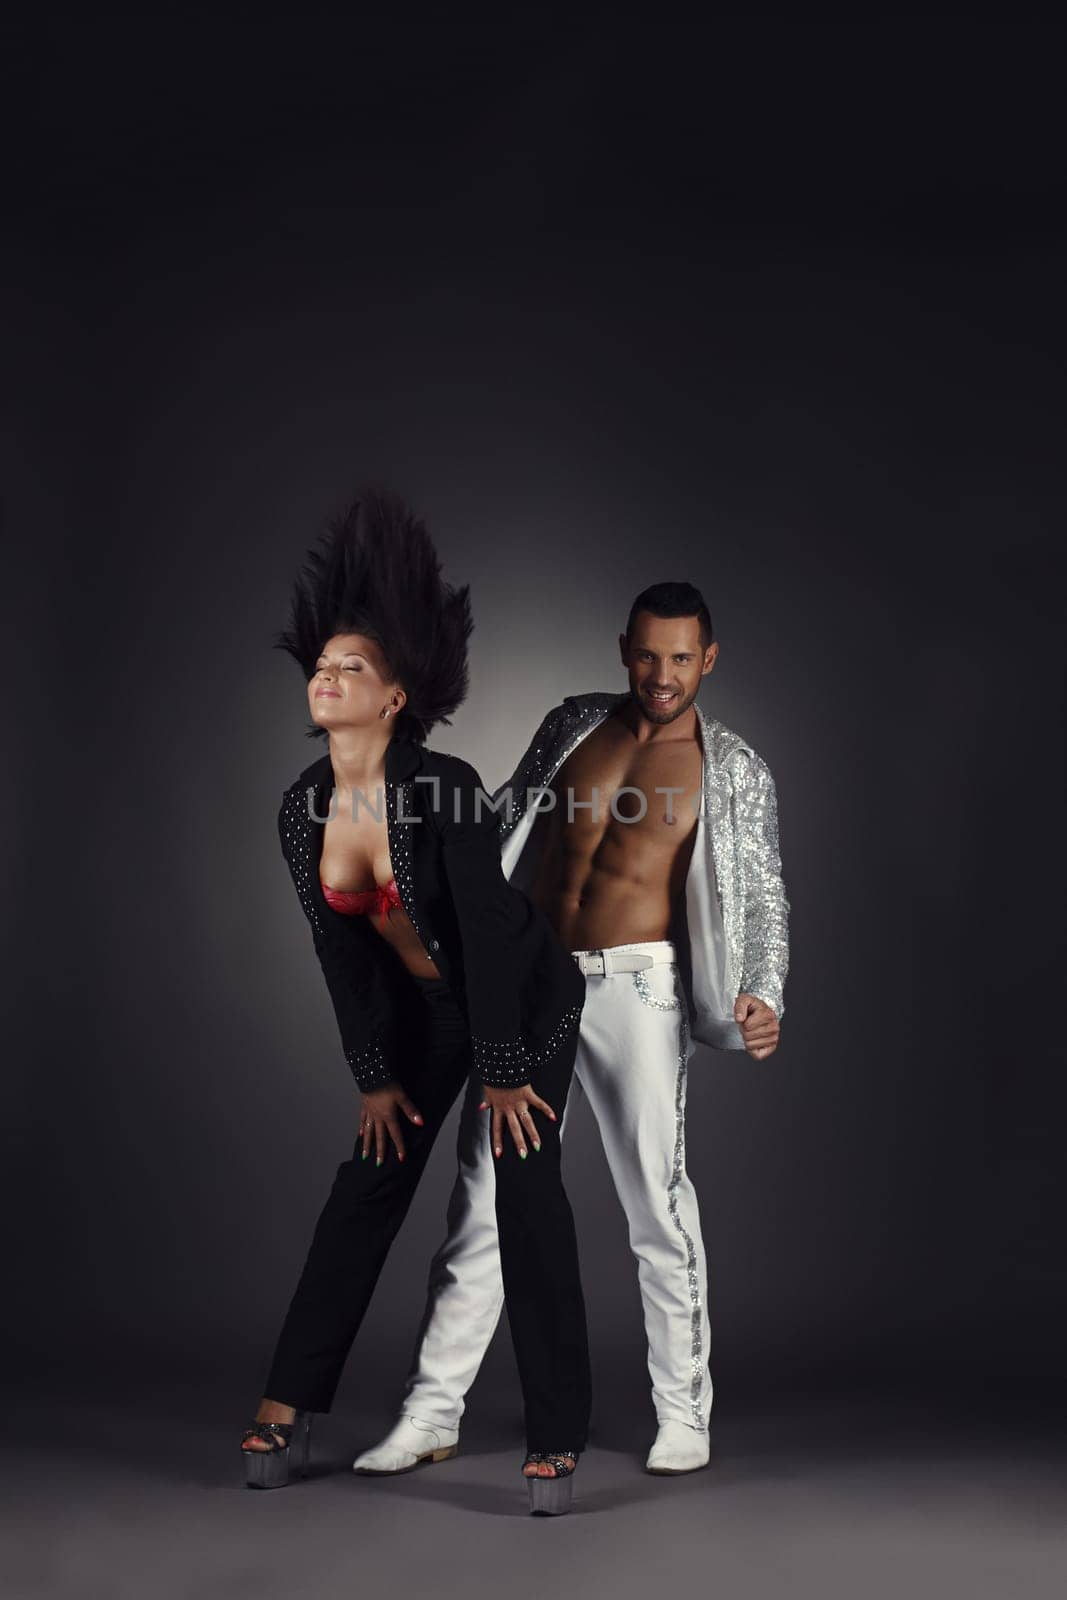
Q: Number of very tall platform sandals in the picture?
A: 2